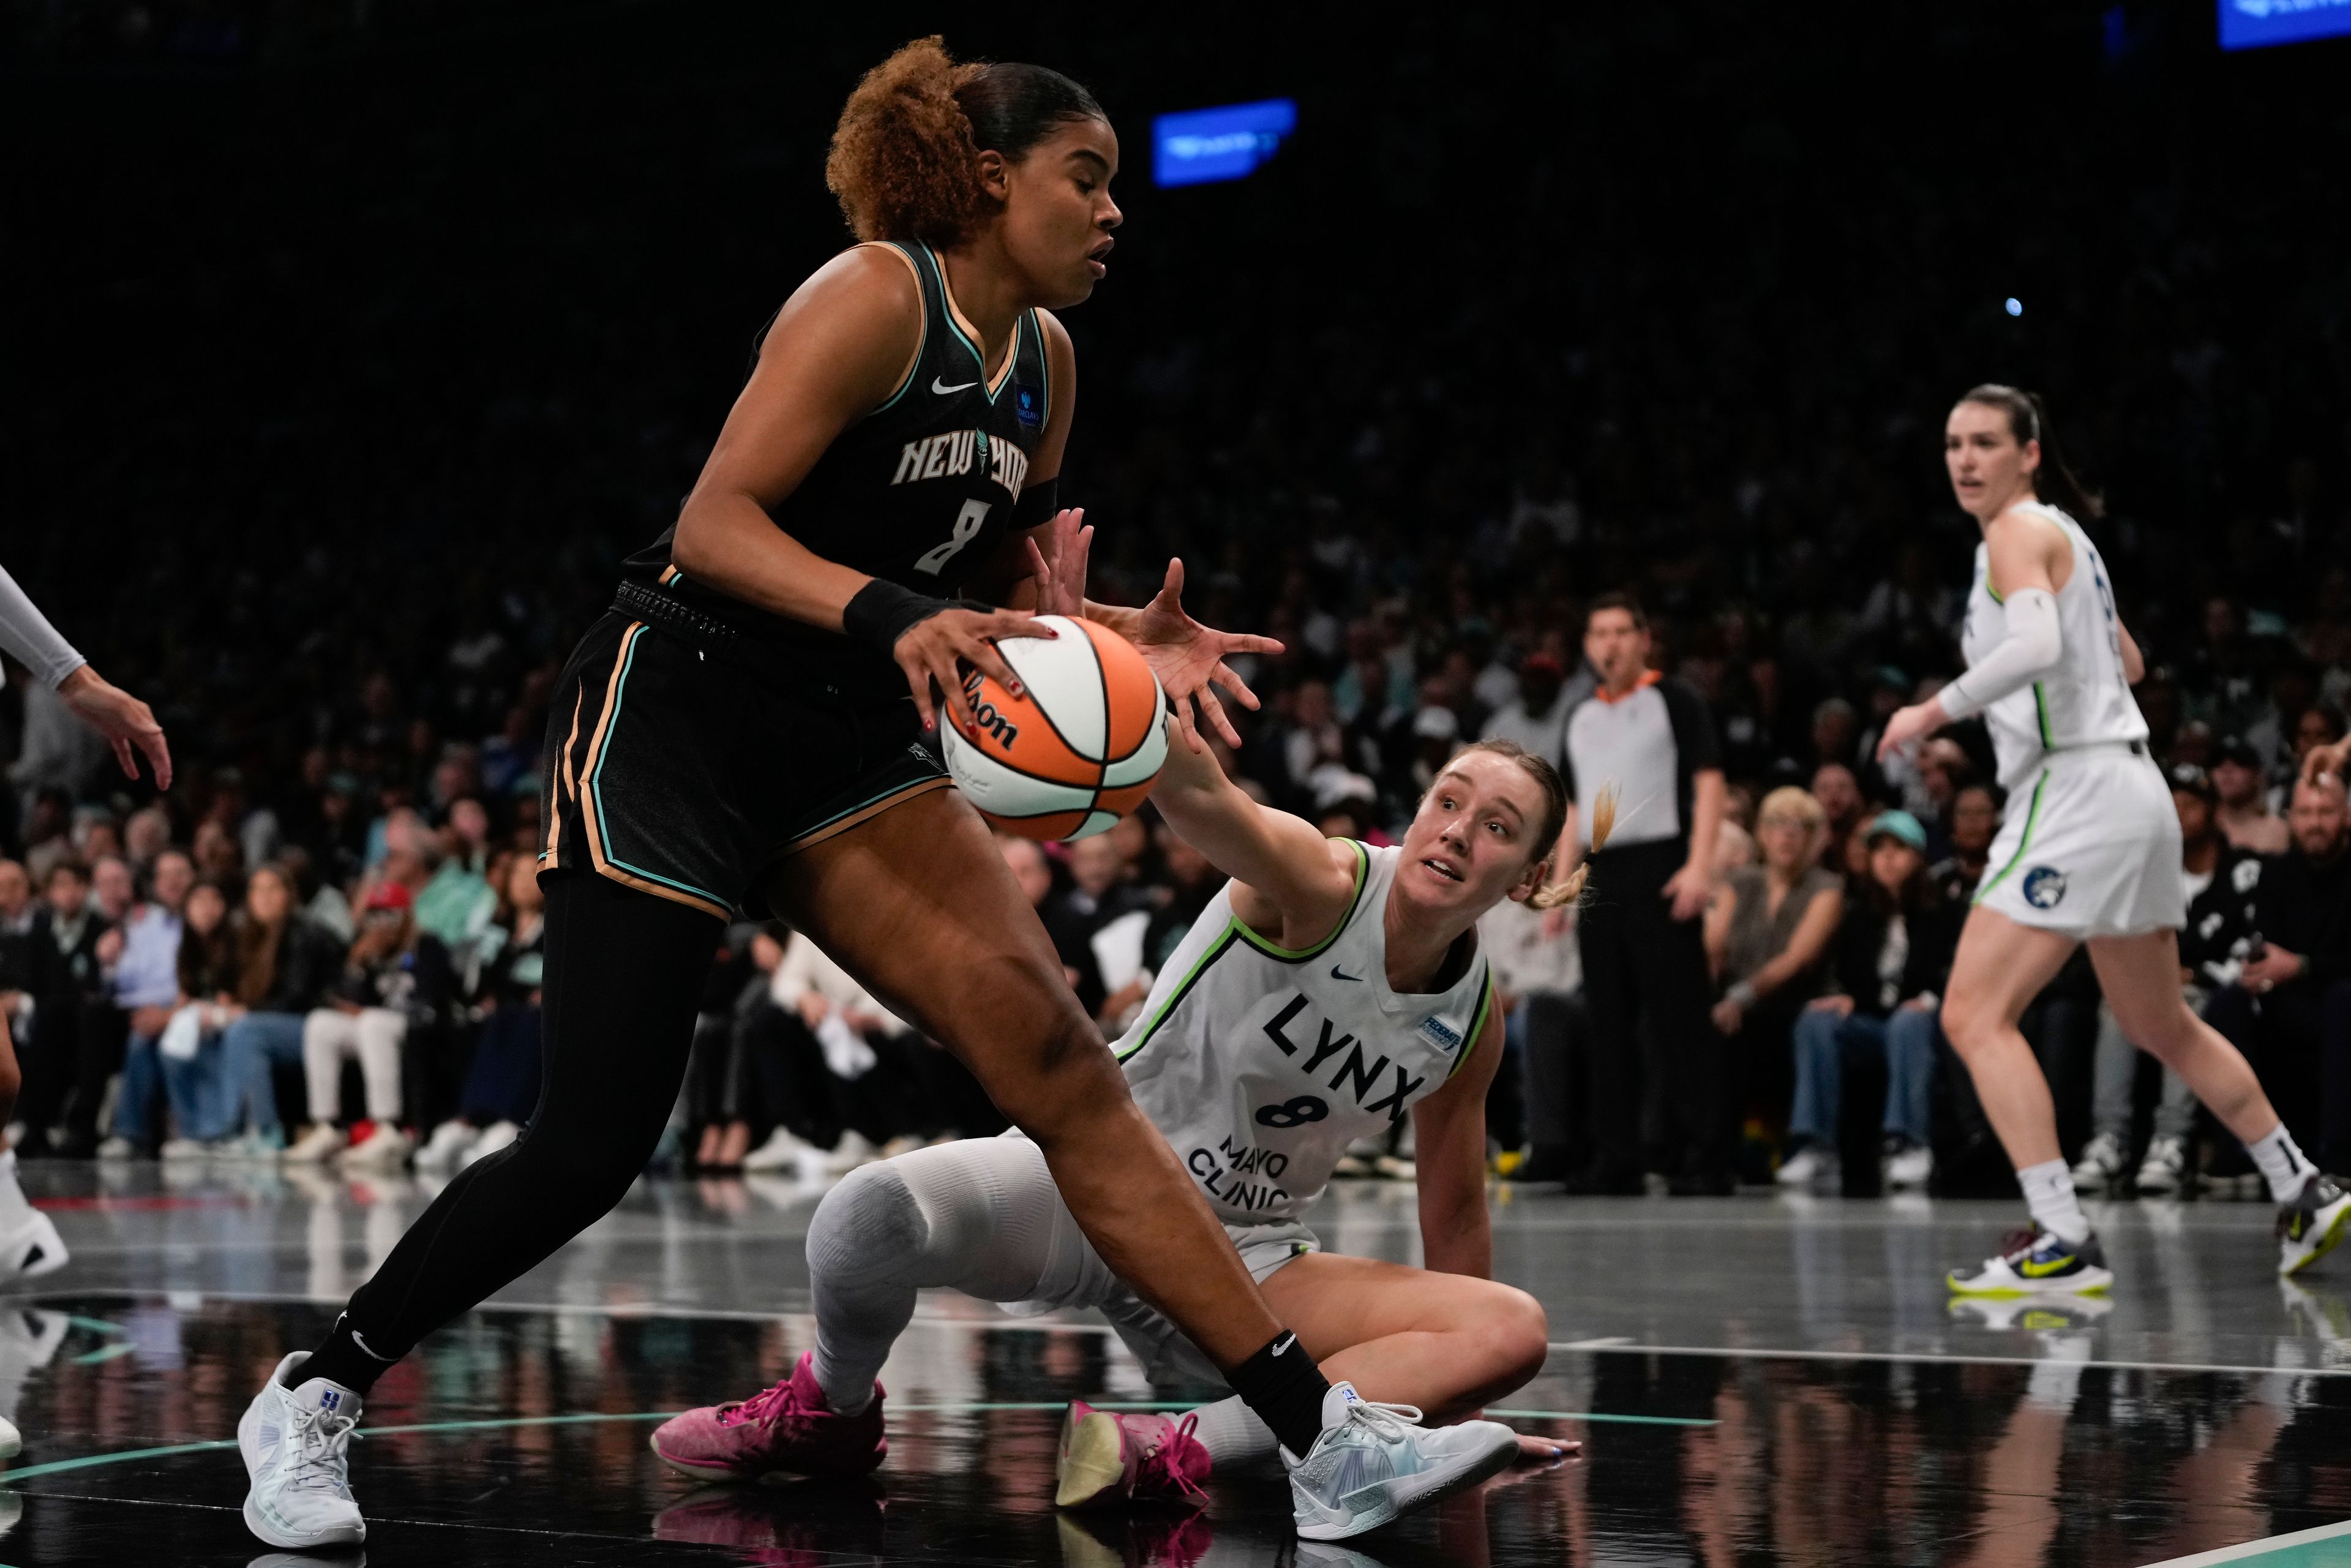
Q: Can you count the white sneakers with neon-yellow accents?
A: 2